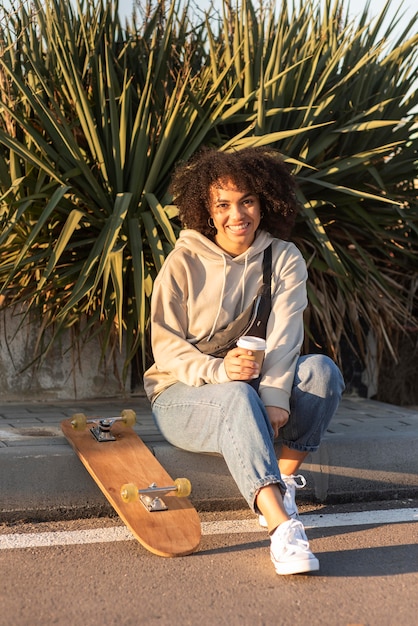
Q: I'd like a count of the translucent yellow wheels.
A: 4